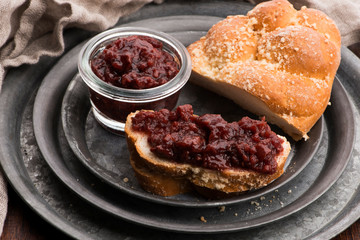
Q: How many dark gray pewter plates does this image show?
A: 3